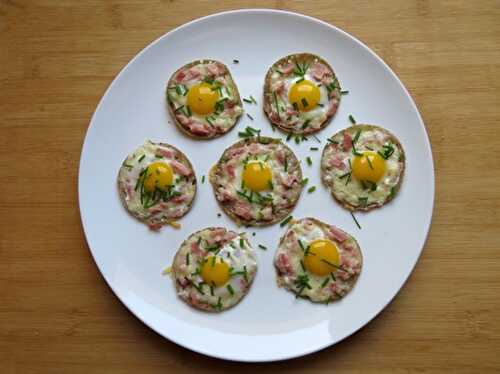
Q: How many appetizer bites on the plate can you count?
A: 7